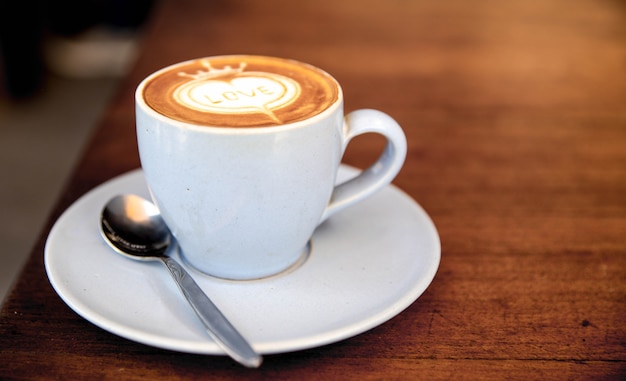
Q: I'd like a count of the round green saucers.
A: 0